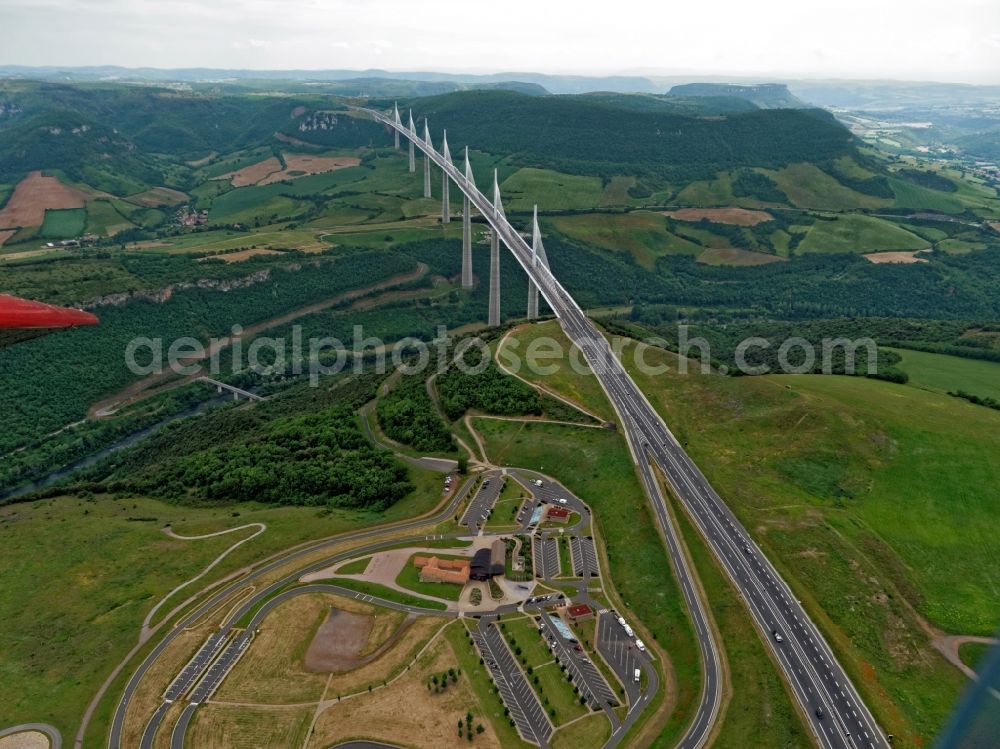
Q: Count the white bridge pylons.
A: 7